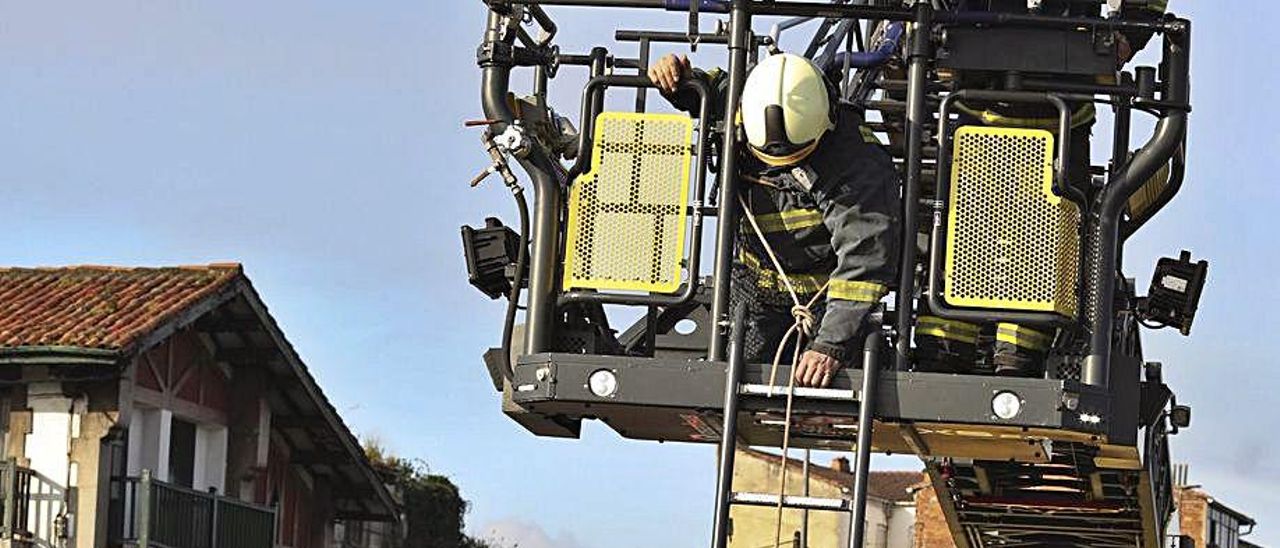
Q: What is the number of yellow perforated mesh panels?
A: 2